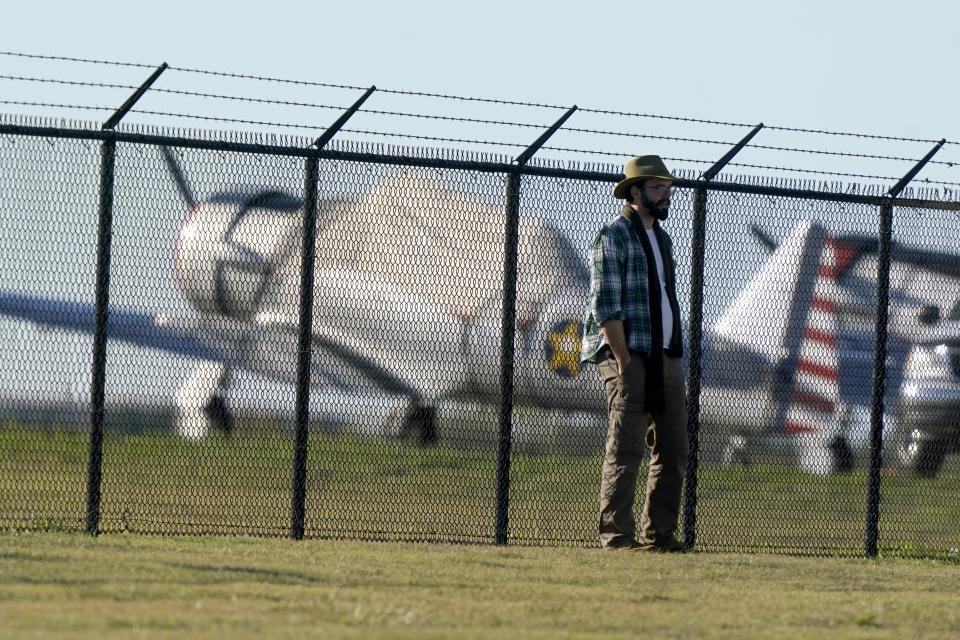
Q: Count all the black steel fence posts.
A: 5